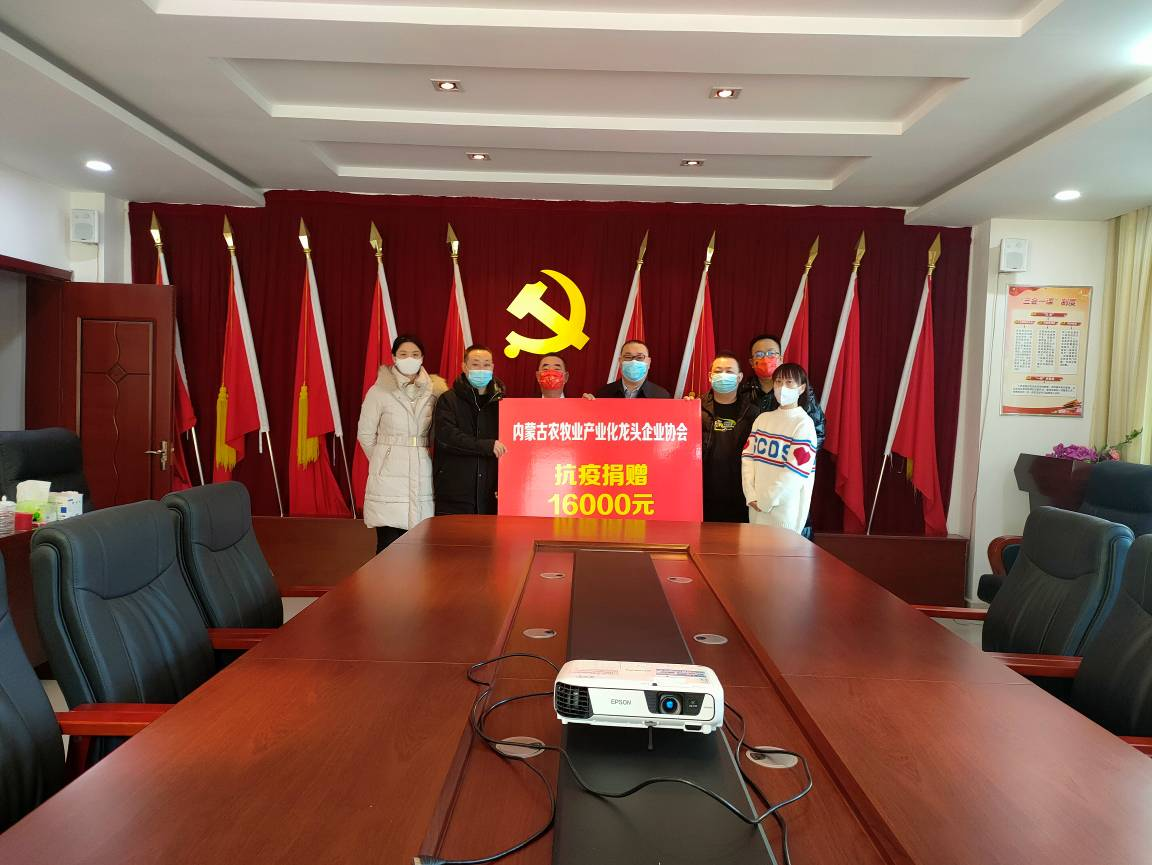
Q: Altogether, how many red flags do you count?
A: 10